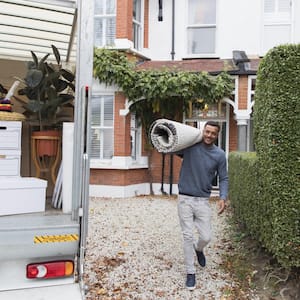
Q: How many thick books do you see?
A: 0